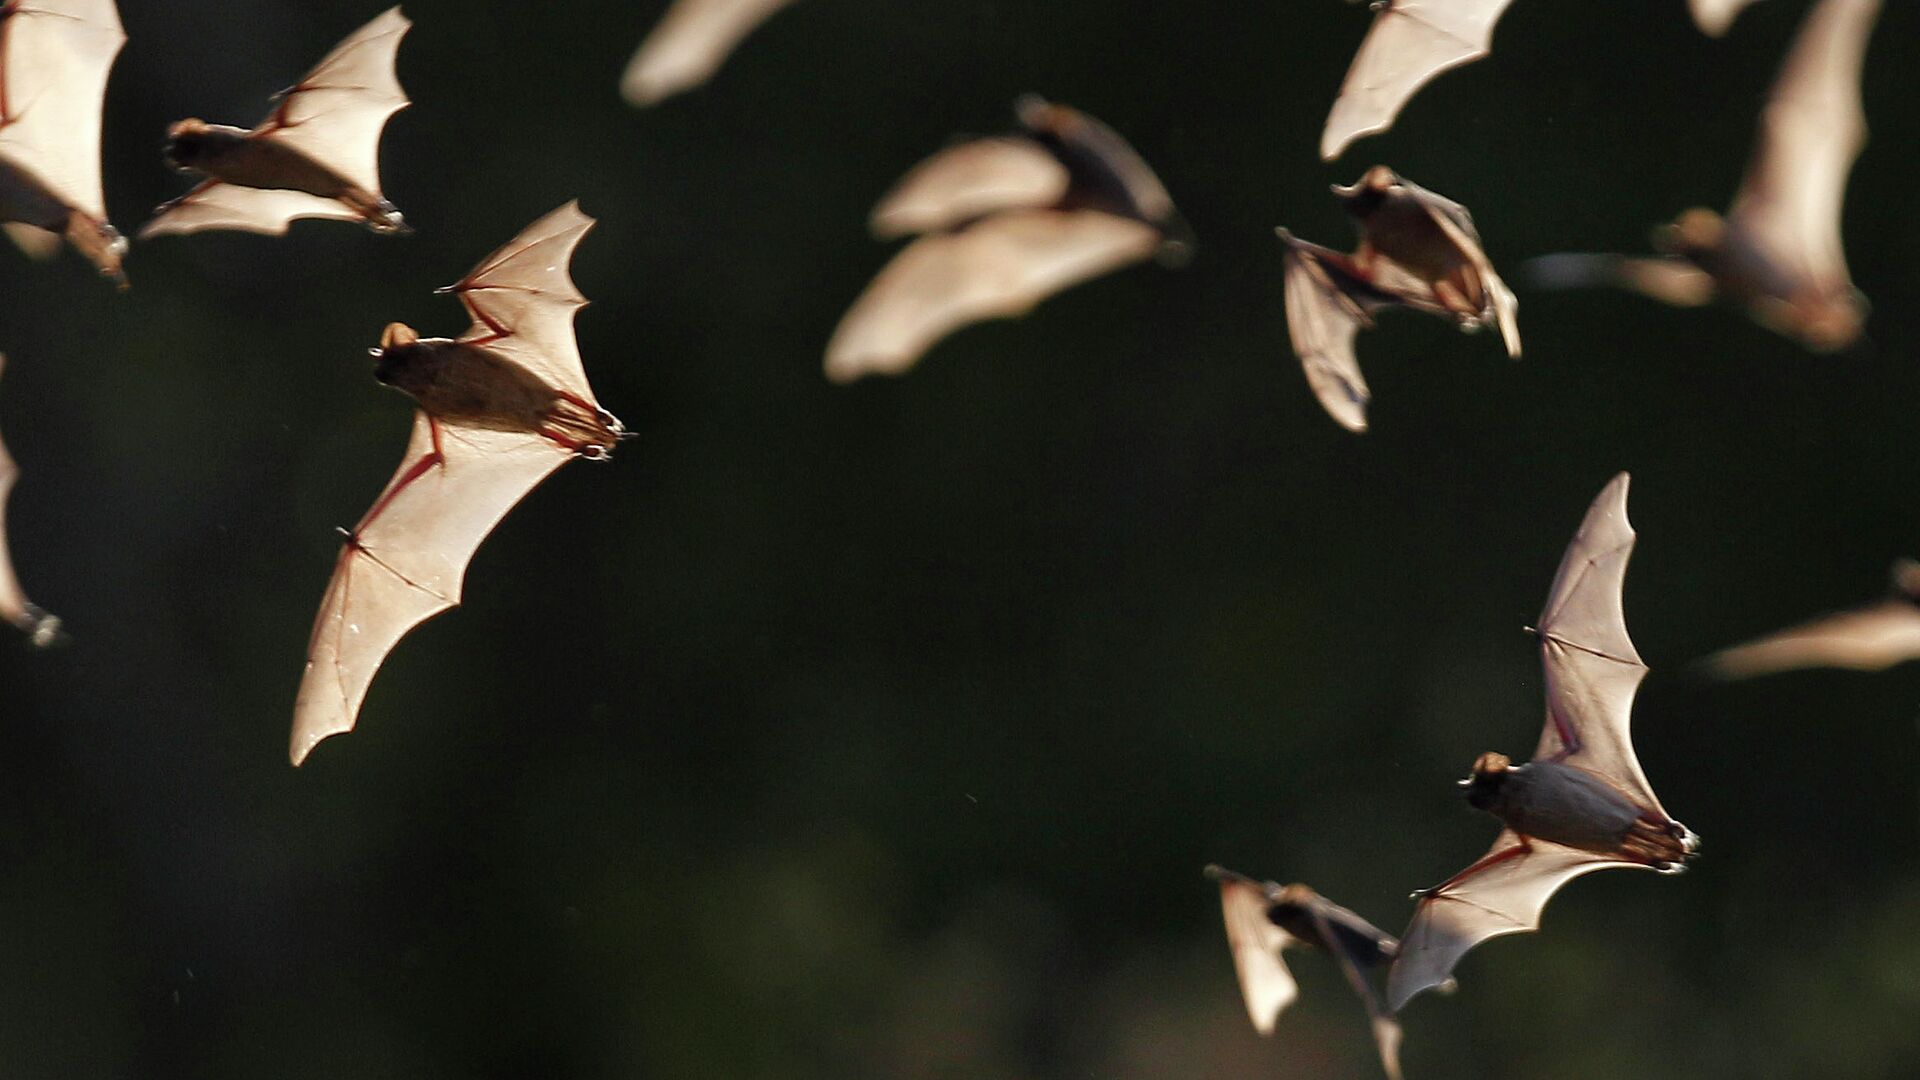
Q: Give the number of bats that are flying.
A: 13